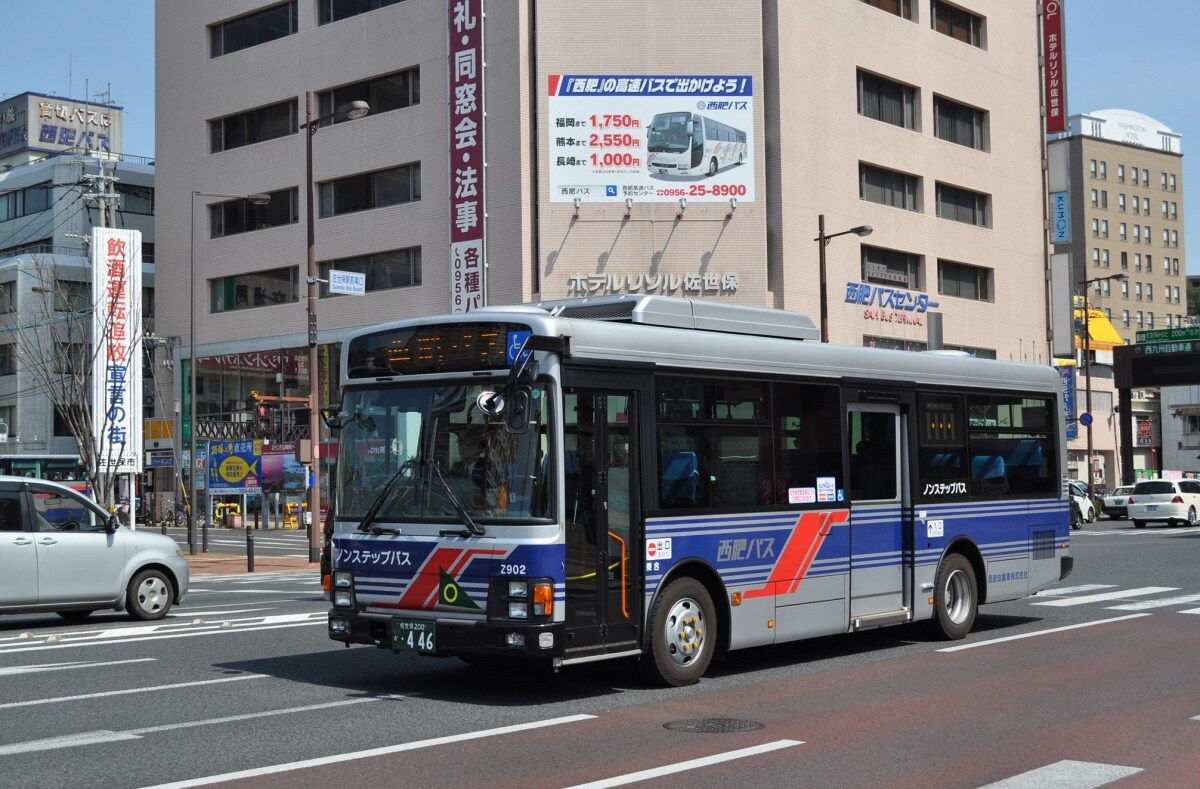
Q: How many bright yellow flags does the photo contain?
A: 0